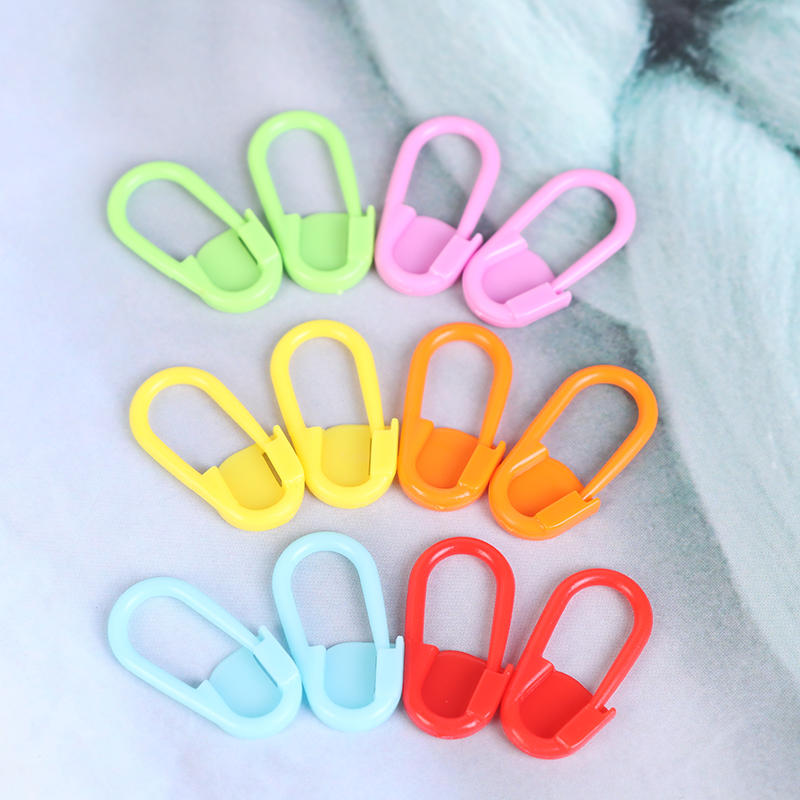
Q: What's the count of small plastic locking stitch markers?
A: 12